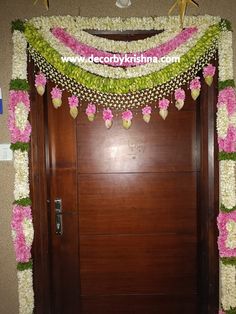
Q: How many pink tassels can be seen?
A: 11